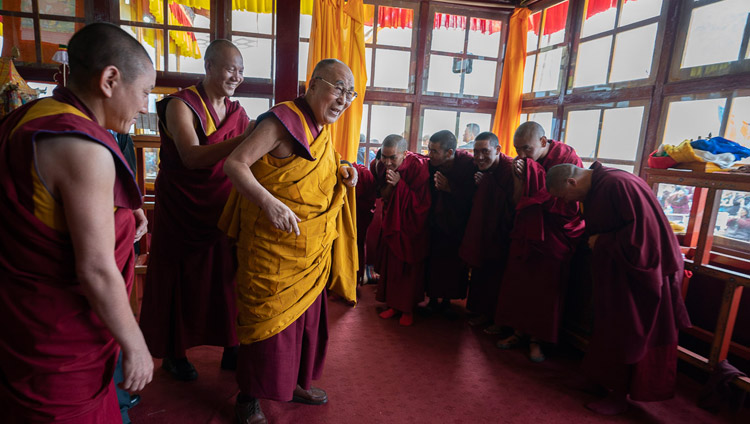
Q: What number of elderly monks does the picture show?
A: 1